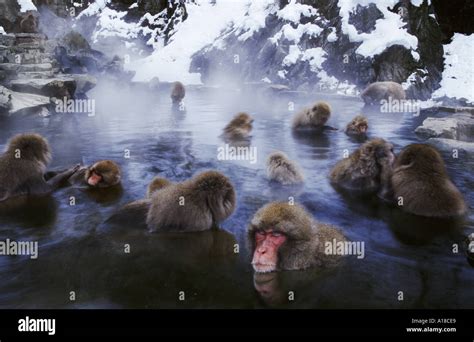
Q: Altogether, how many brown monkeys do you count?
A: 13